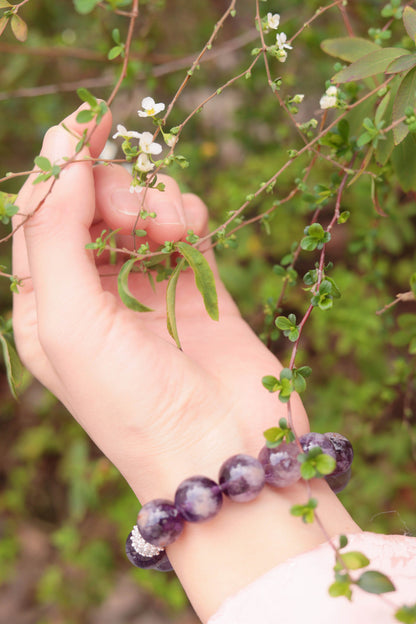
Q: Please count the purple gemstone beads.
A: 9